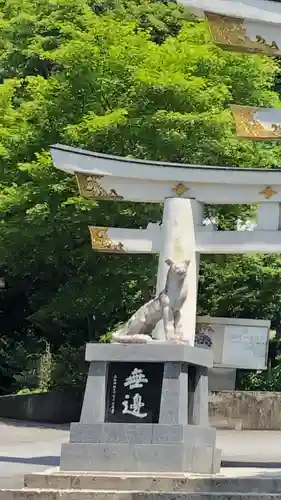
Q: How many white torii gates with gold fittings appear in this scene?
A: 2